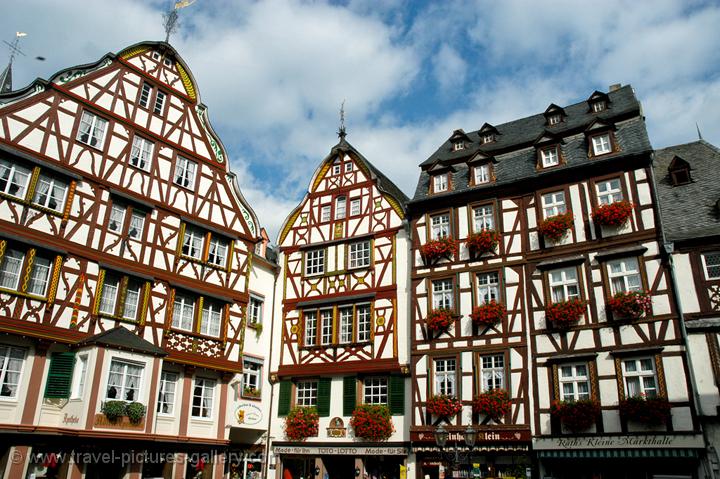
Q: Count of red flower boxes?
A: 14